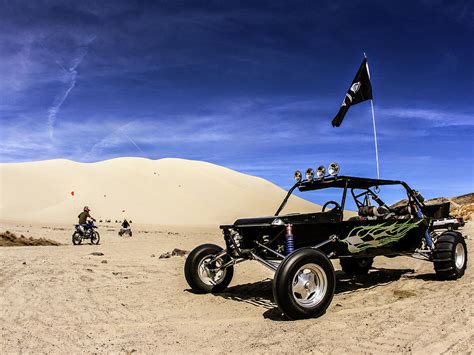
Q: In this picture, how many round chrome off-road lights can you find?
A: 4